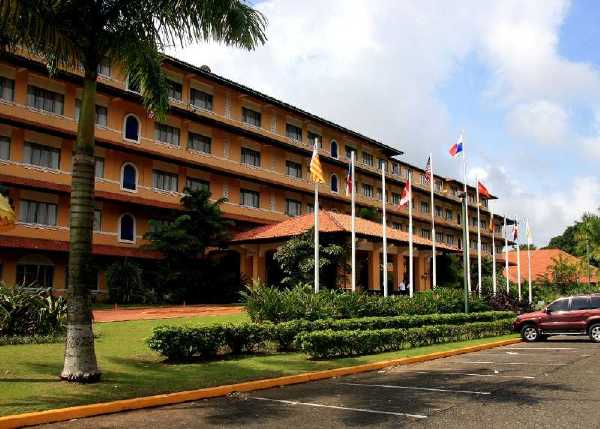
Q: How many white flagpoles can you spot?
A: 11